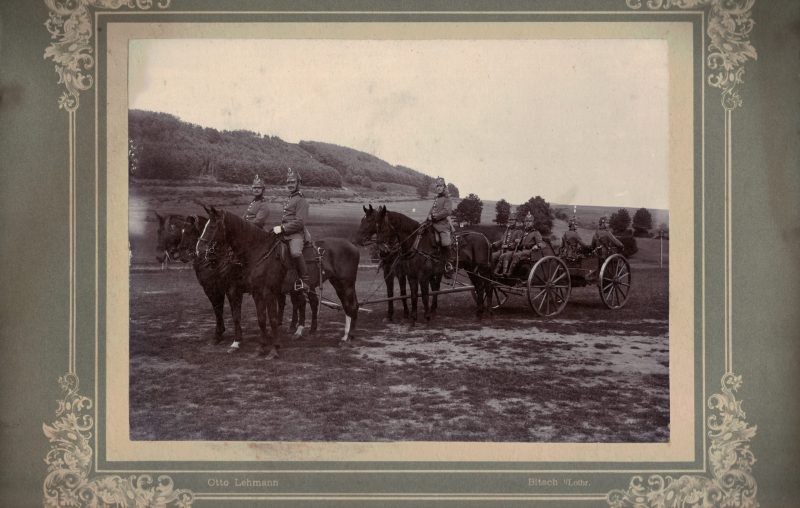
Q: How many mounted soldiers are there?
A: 3